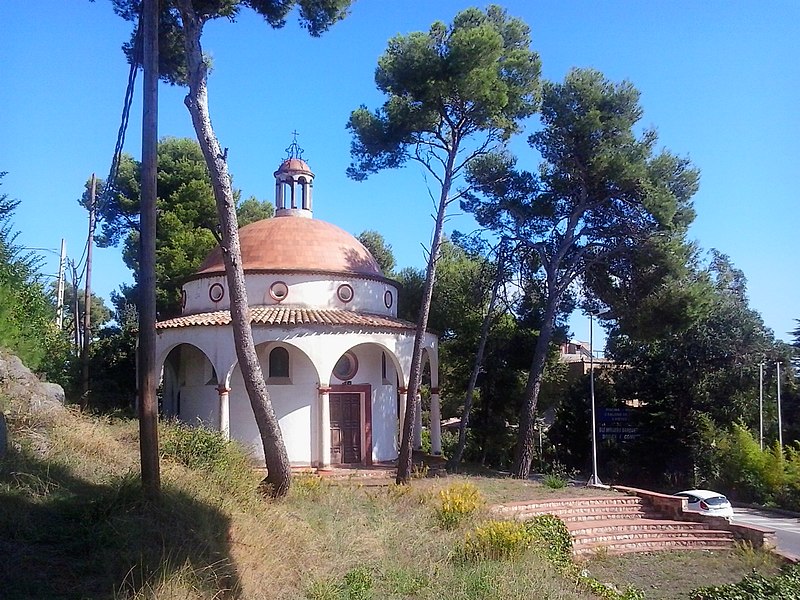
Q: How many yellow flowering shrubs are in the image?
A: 2